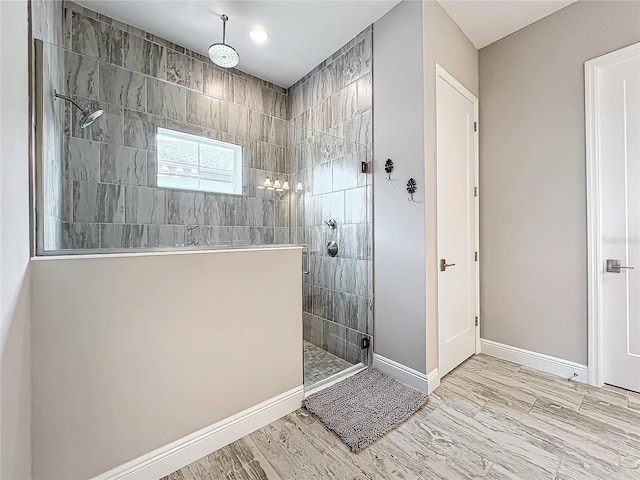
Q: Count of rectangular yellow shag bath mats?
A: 0